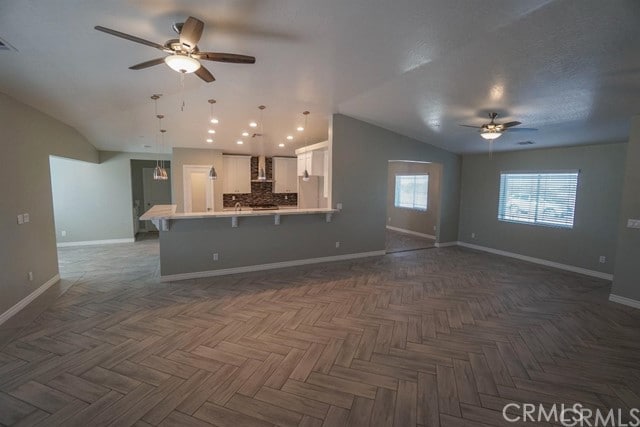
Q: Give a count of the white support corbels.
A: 5